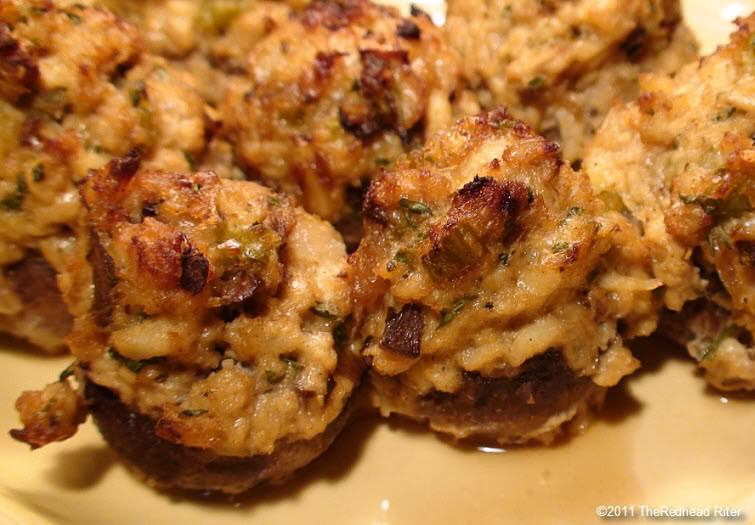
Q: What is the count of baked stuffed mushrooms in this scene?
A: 7